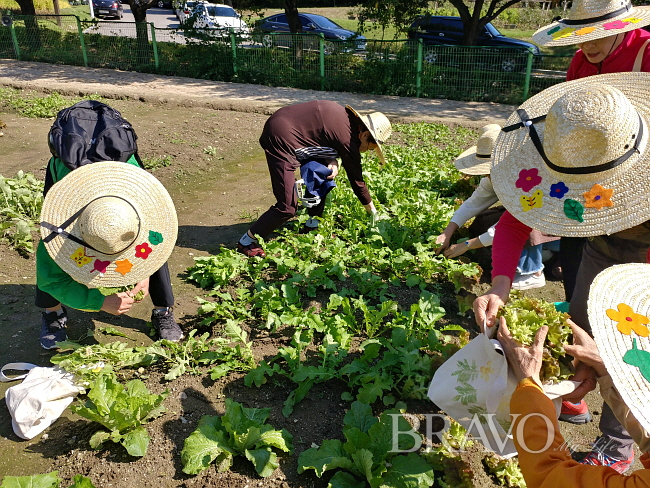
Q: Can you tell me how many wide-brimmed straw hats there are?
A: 6